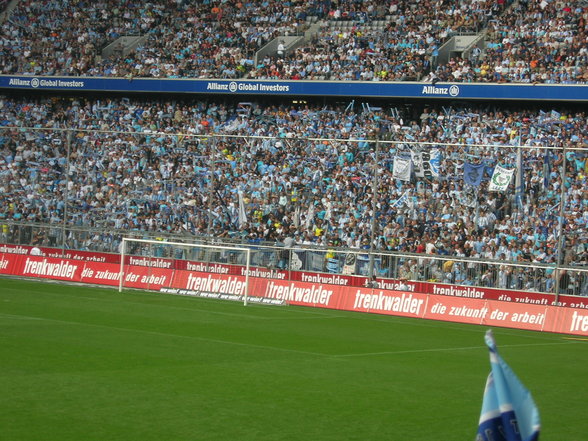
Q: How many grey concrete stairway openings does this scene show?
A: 3